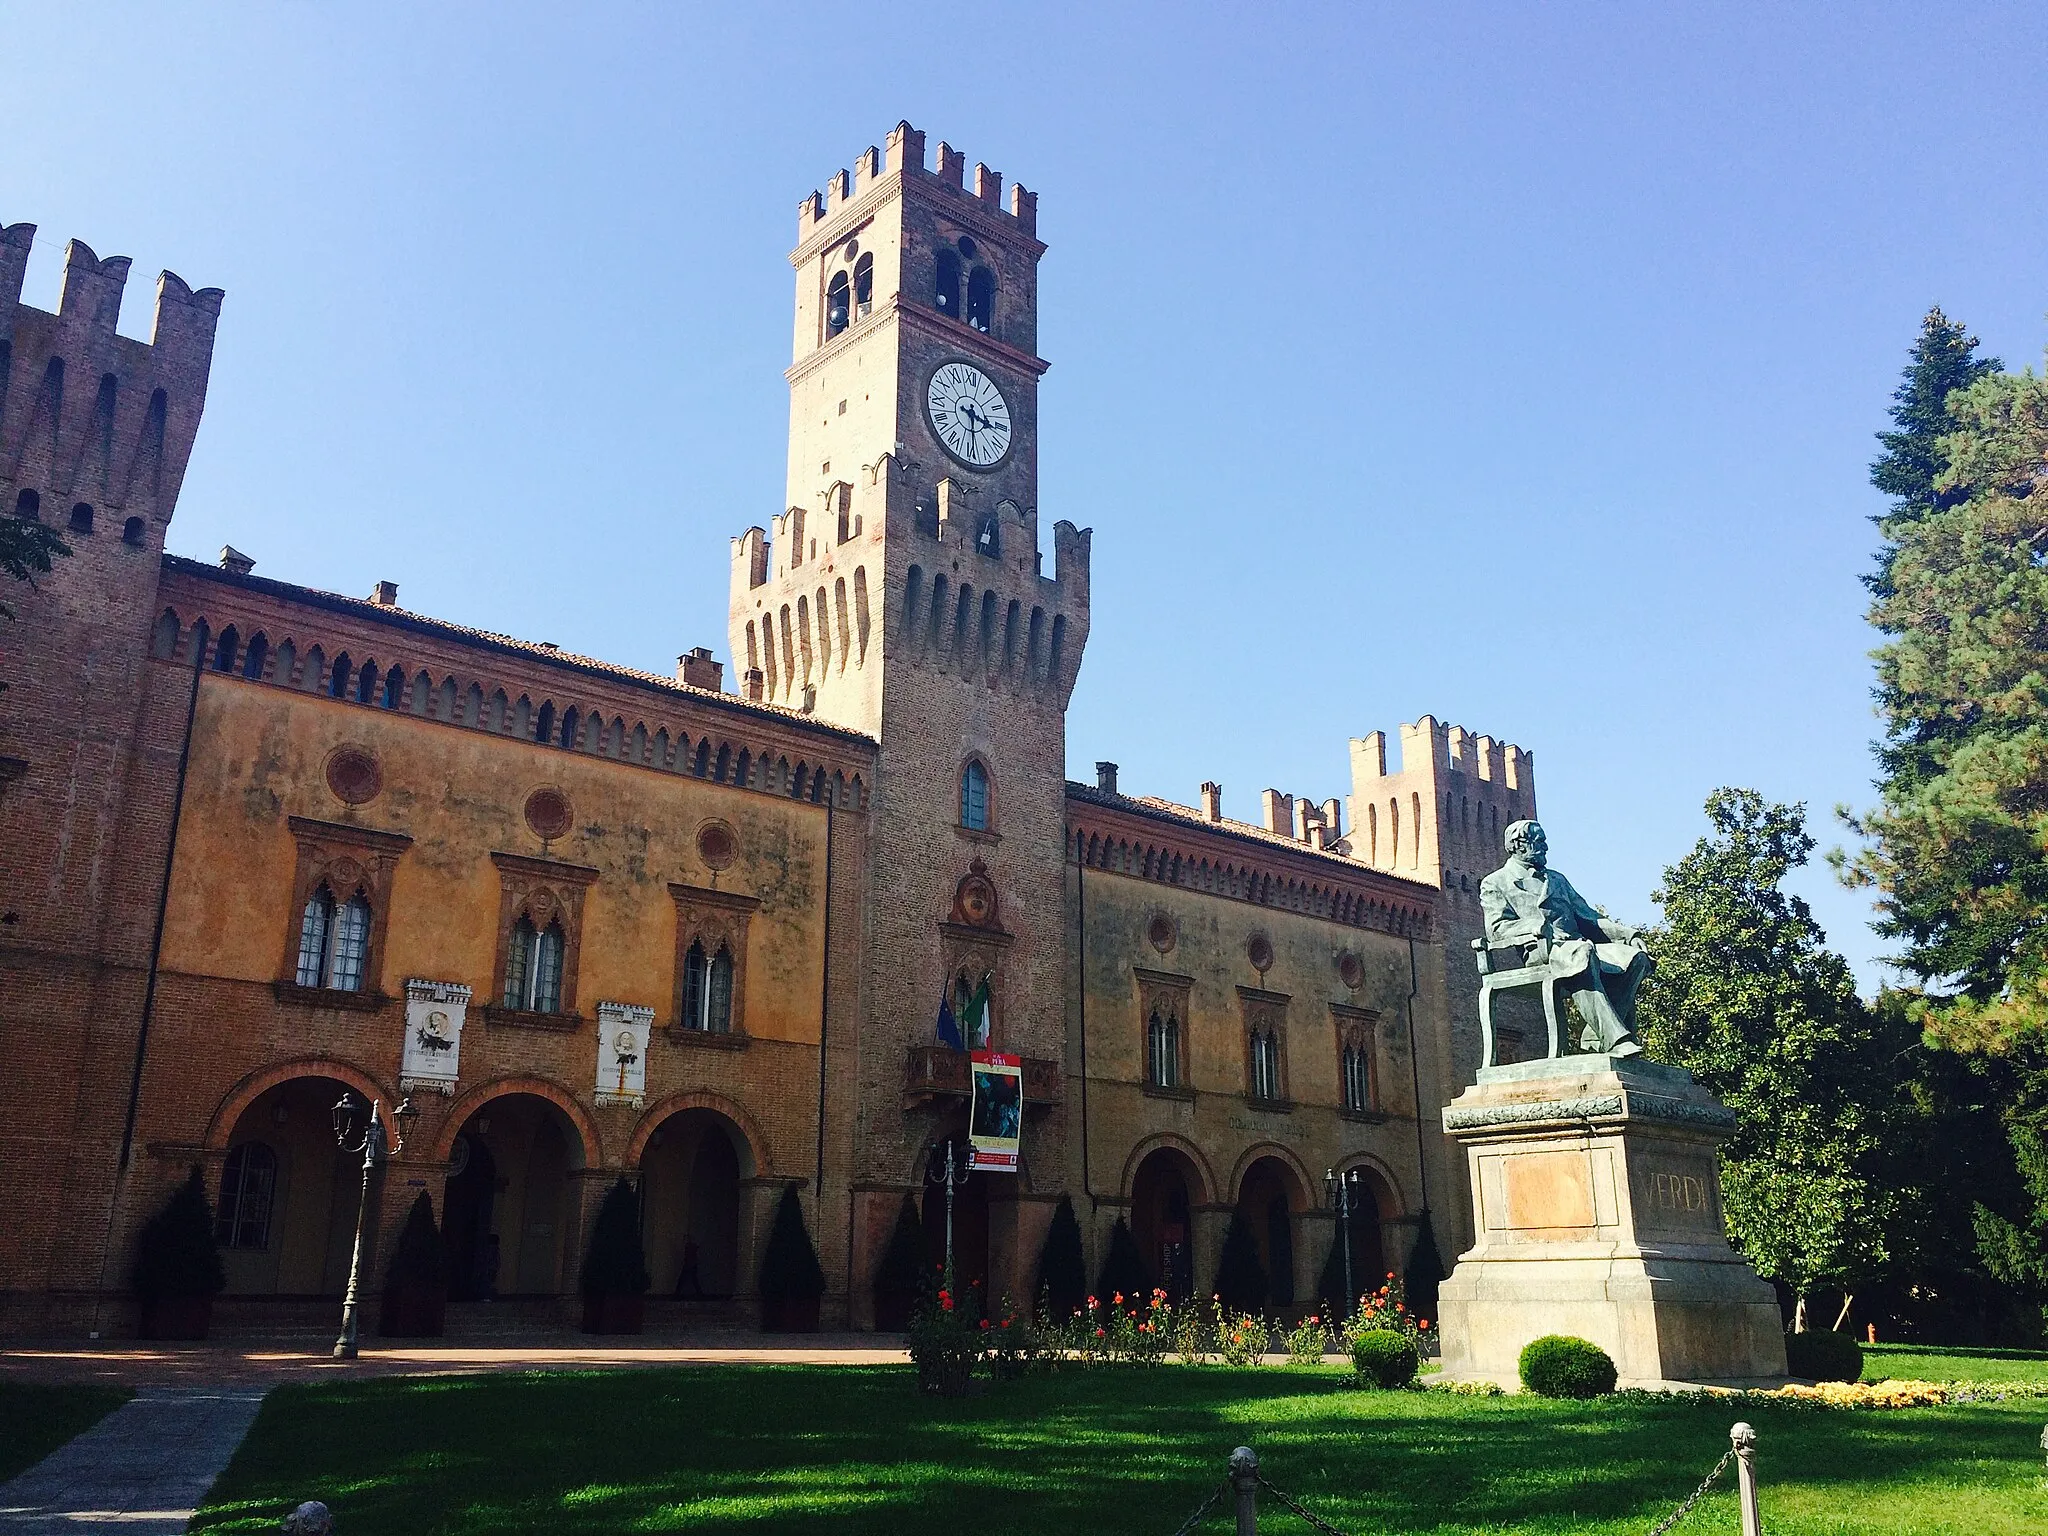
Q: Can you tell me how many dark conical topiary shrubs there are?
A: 10